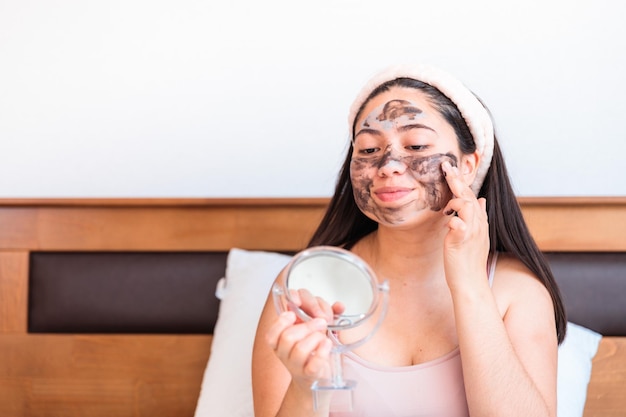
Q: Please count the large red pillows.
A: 0